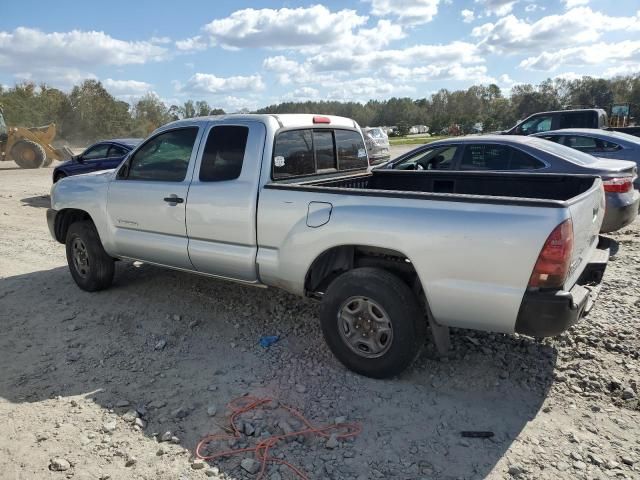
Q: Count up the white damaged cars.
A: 1